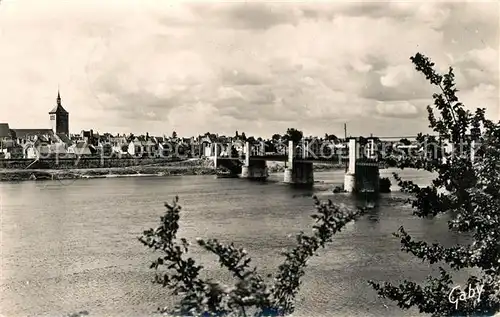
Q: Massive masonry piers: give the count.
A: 3